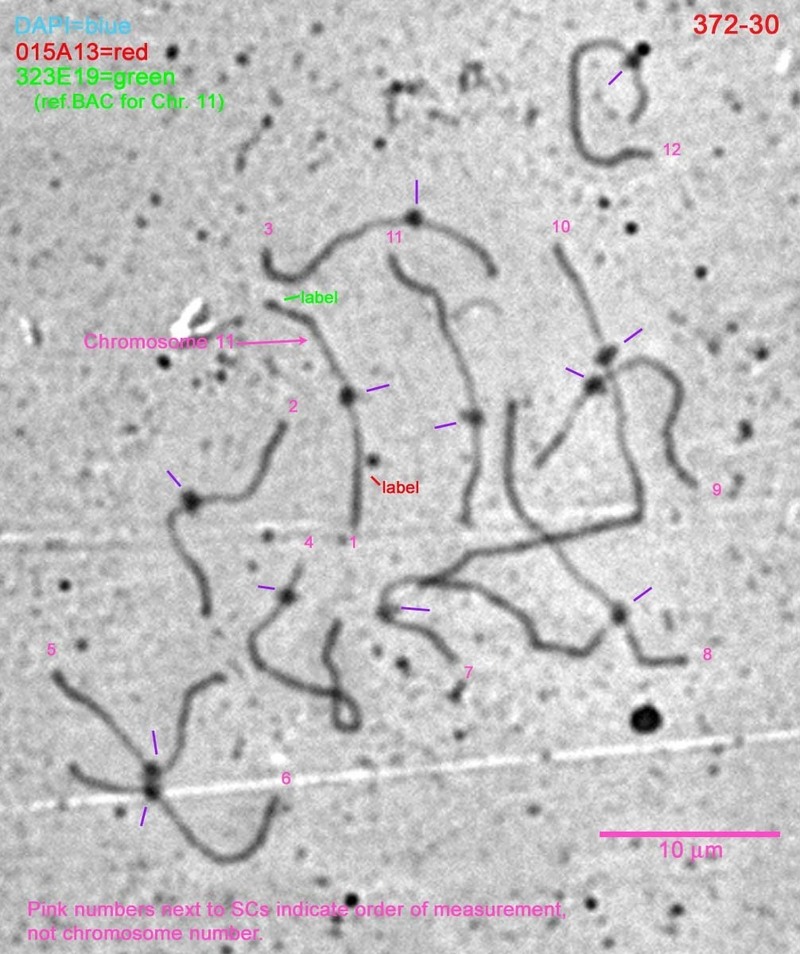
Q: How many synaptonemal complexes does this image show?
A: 12